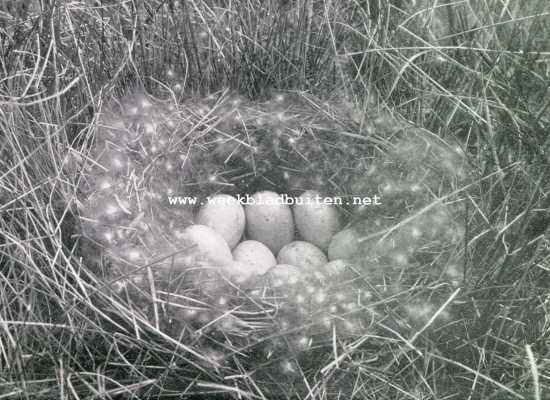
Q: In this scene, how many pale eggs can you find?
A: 9